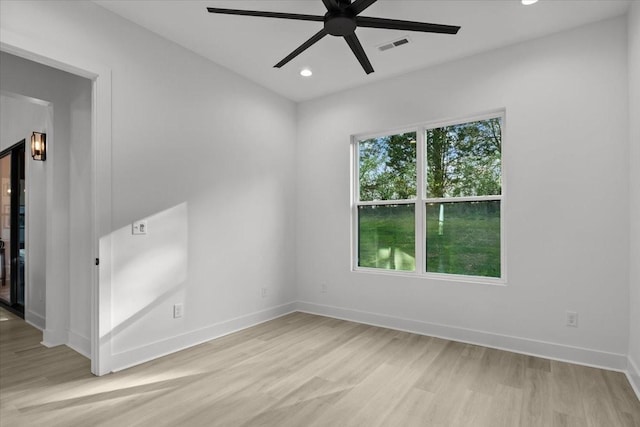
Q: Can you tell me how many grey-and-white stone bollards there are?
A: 0